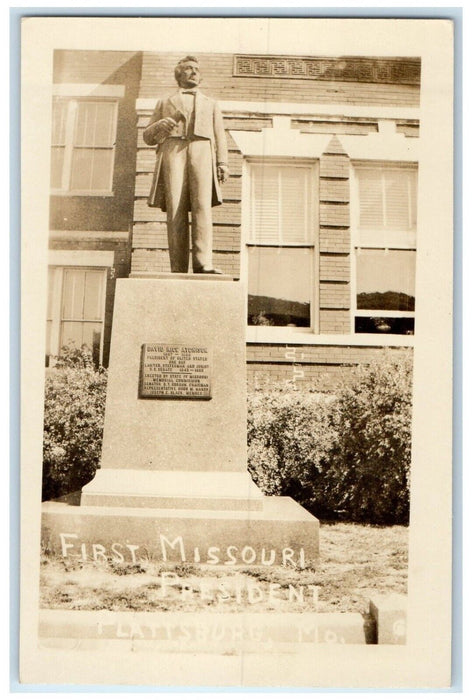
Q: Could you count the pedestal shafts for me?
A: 1